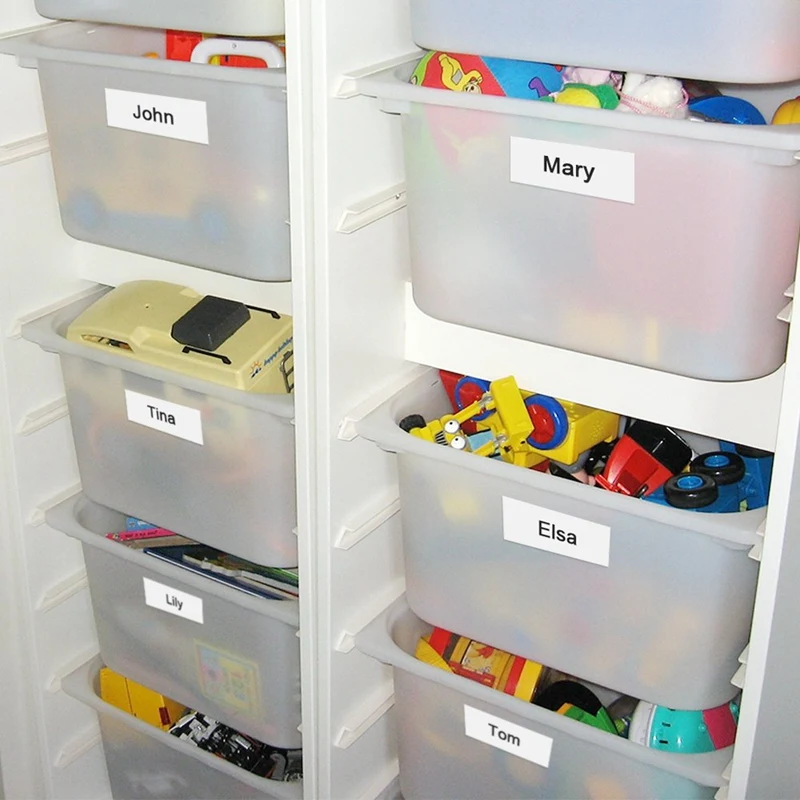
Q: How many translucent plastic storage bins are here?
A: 9